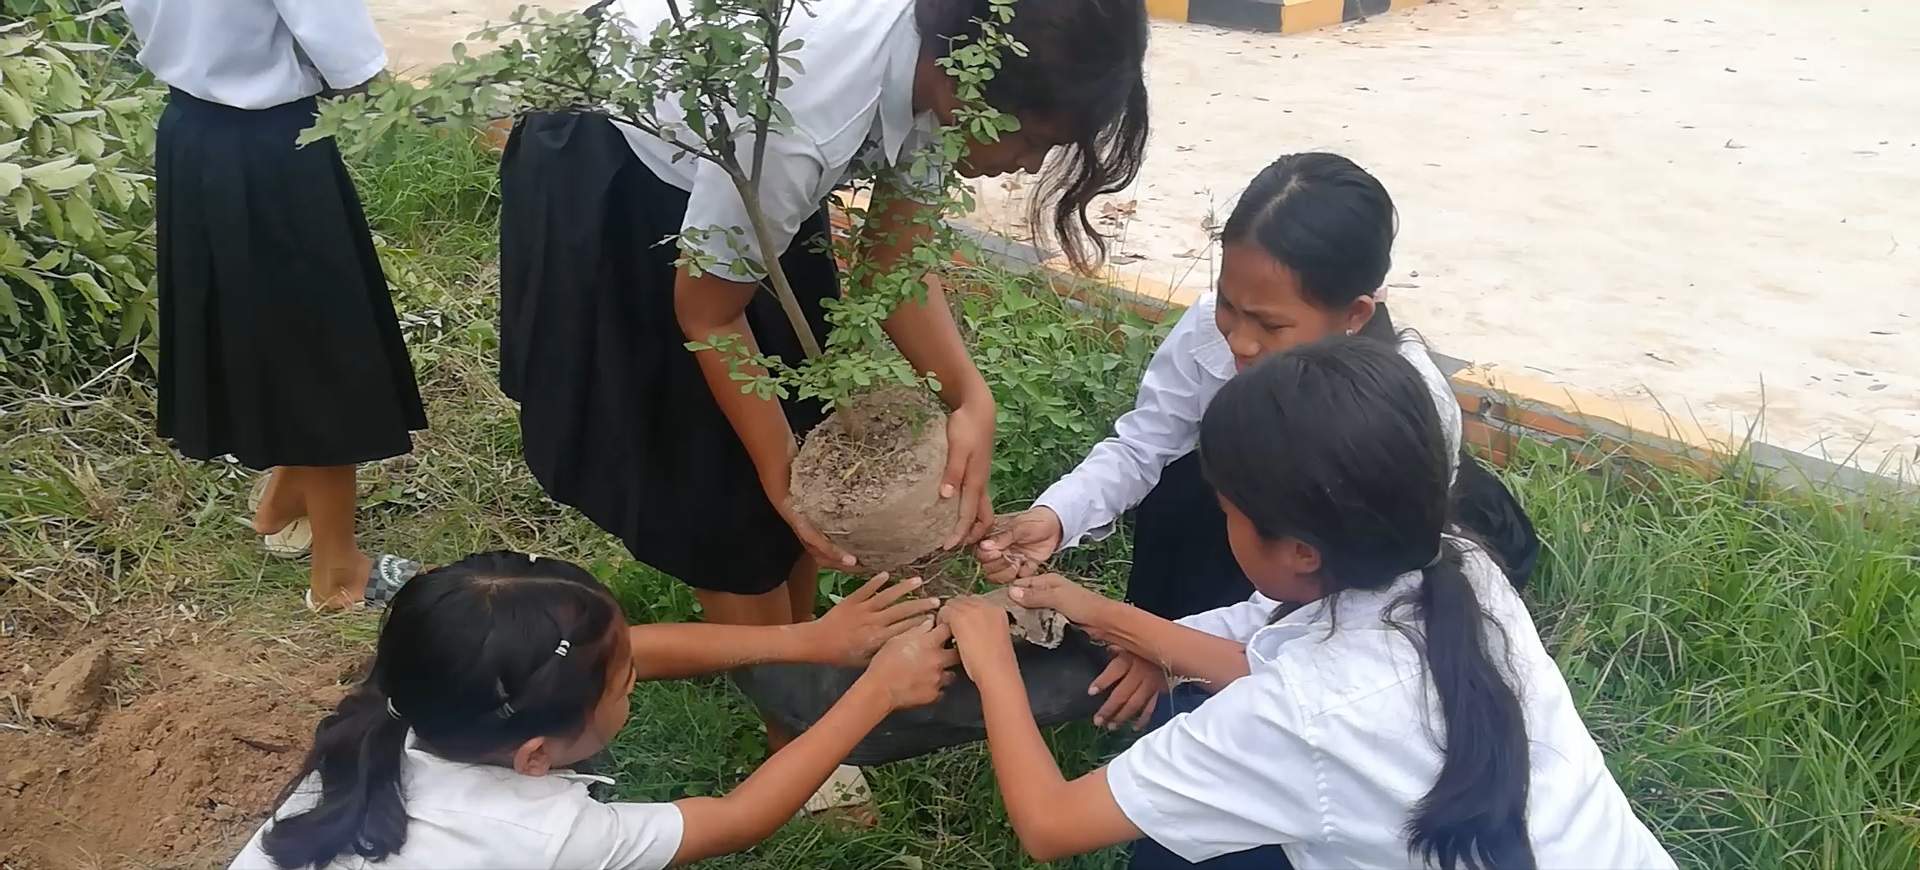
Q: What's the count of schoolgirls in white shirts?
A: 5